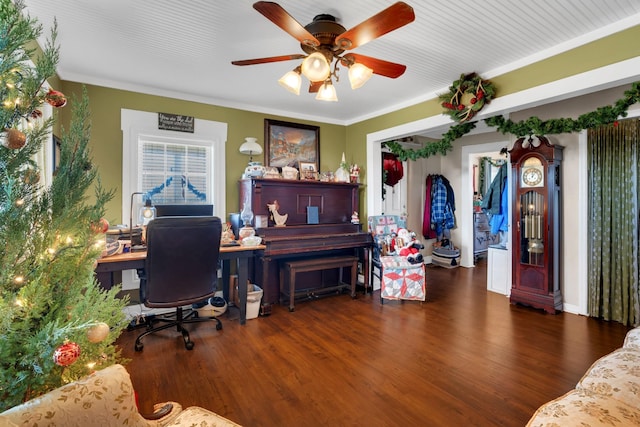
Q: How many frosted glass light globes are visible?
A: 4